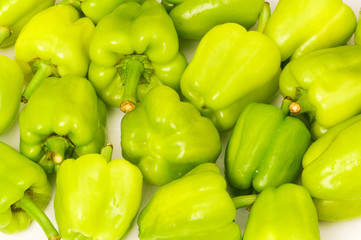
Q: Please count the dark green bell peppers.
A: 1